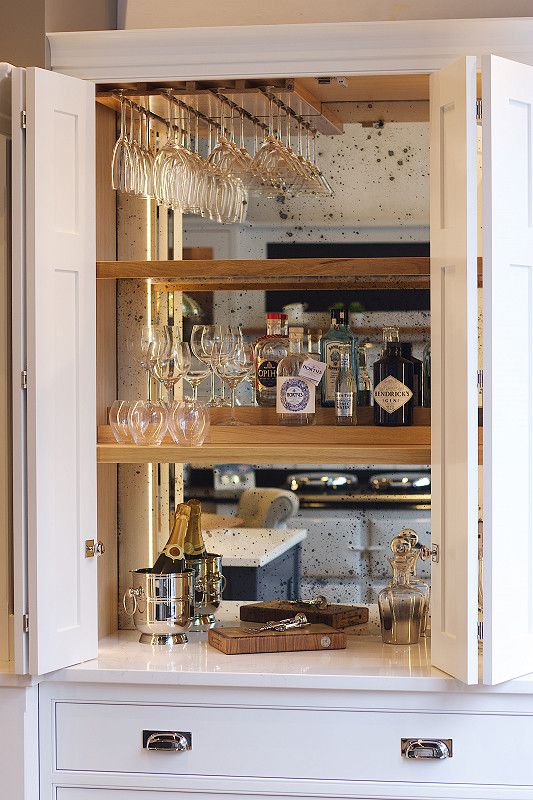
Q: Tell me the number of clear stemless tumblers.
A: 3